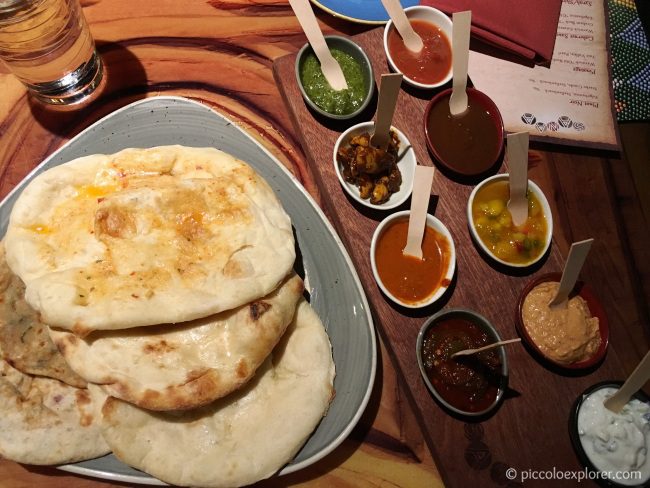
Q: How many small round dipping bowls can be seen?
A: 9